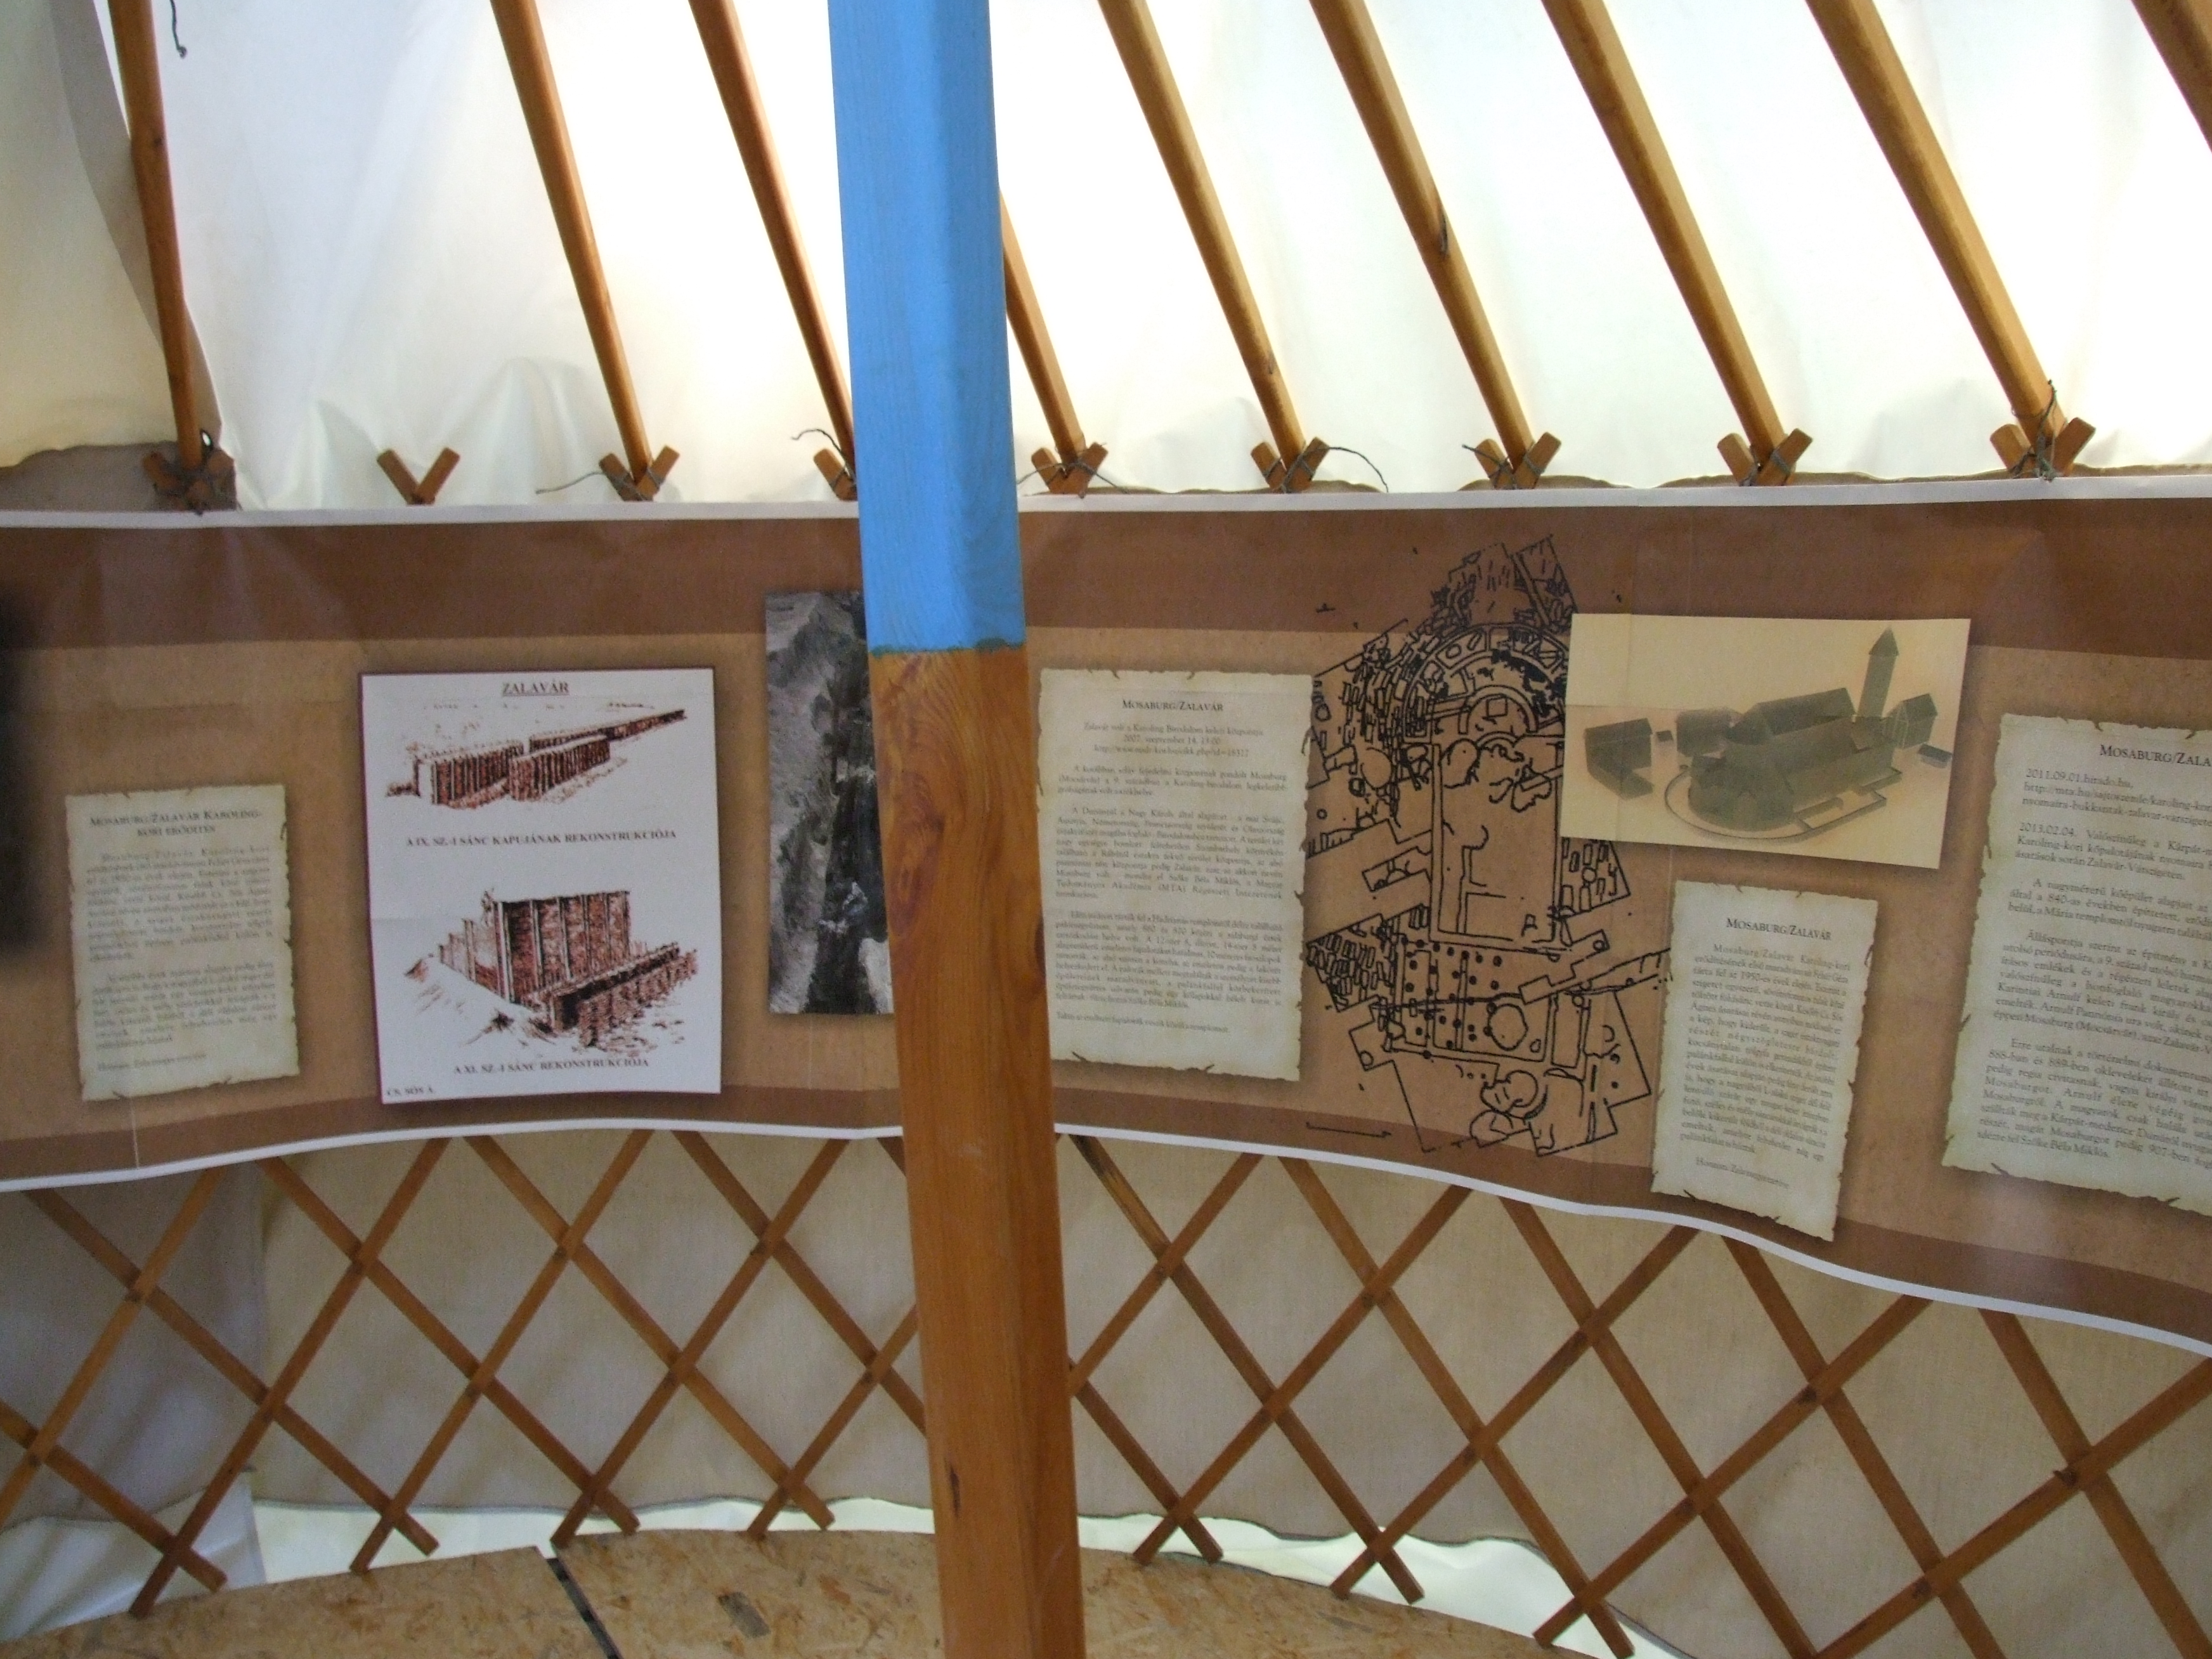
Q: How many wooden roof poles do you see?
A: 9